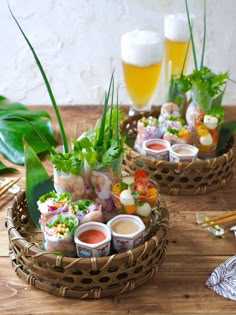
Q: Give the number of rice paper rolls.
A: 10